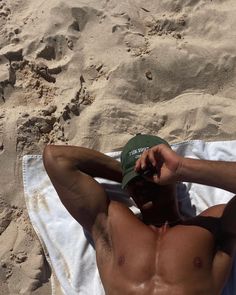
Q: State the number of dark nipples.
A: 2